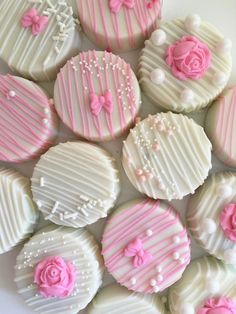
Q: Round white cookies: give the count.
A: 9